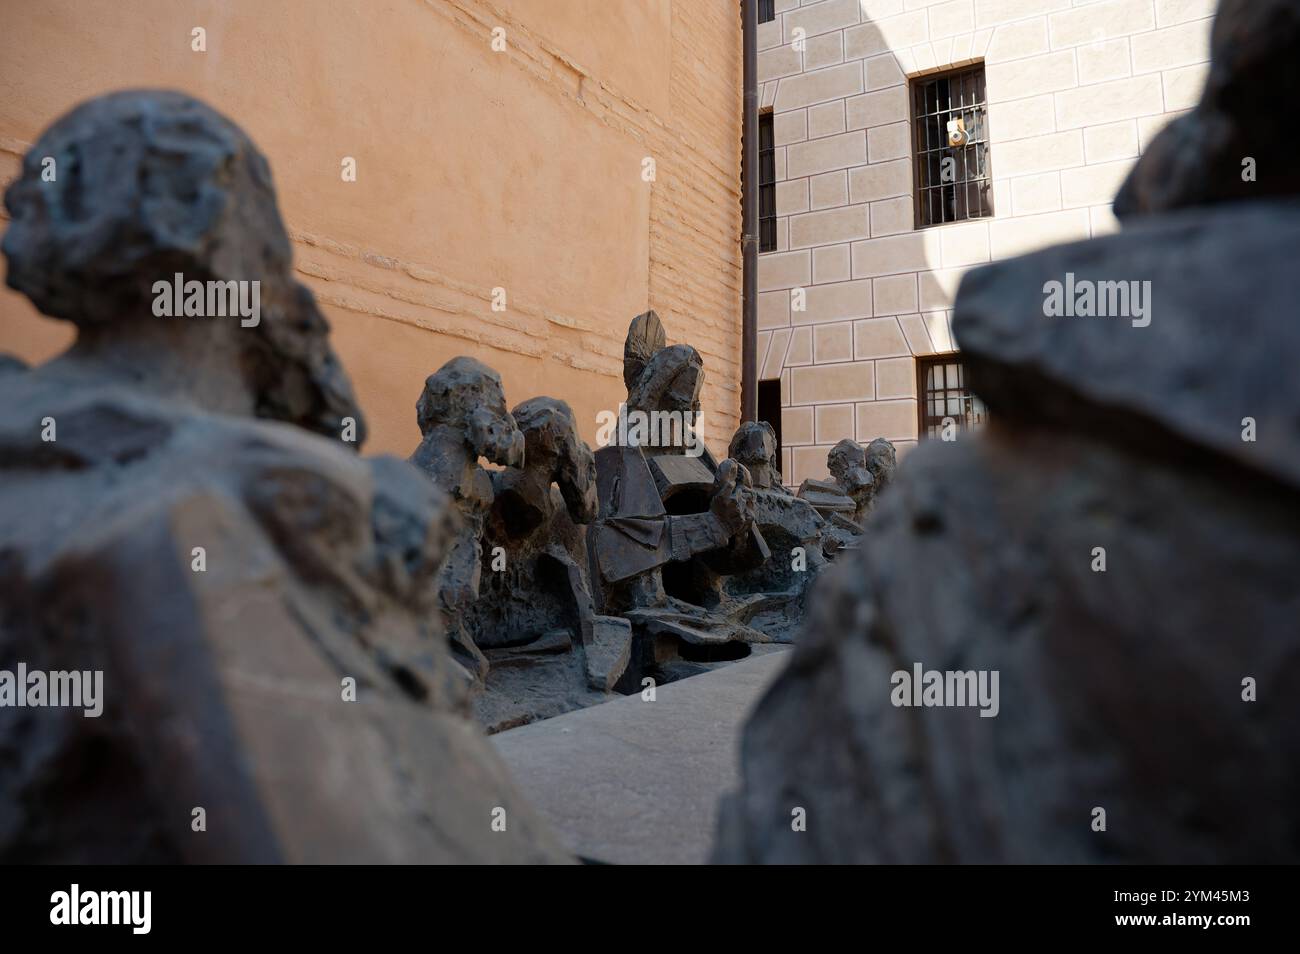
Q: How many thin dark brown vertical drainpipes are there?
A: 1